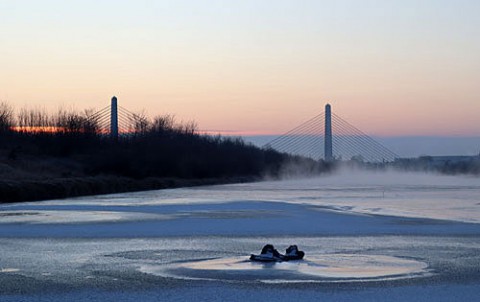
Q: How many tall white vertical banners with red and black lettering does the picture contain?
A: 0